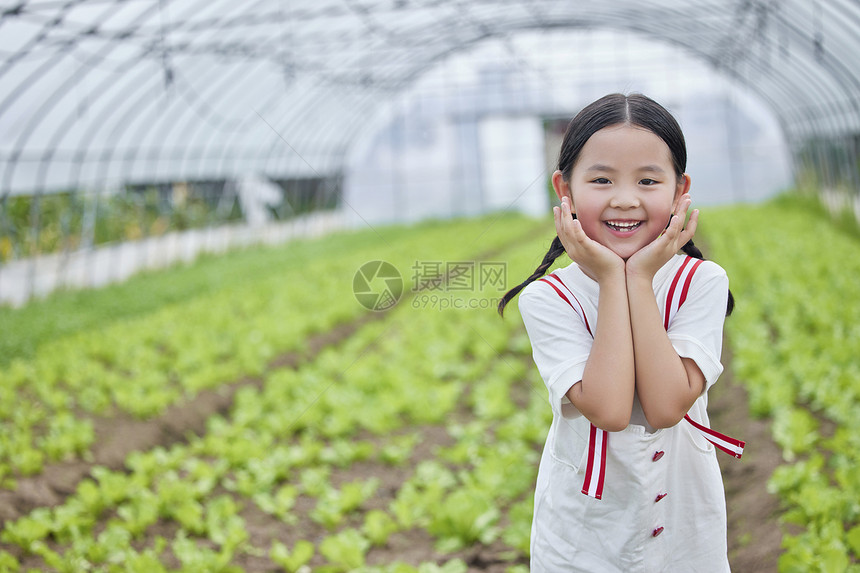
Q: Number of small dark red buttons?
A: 3